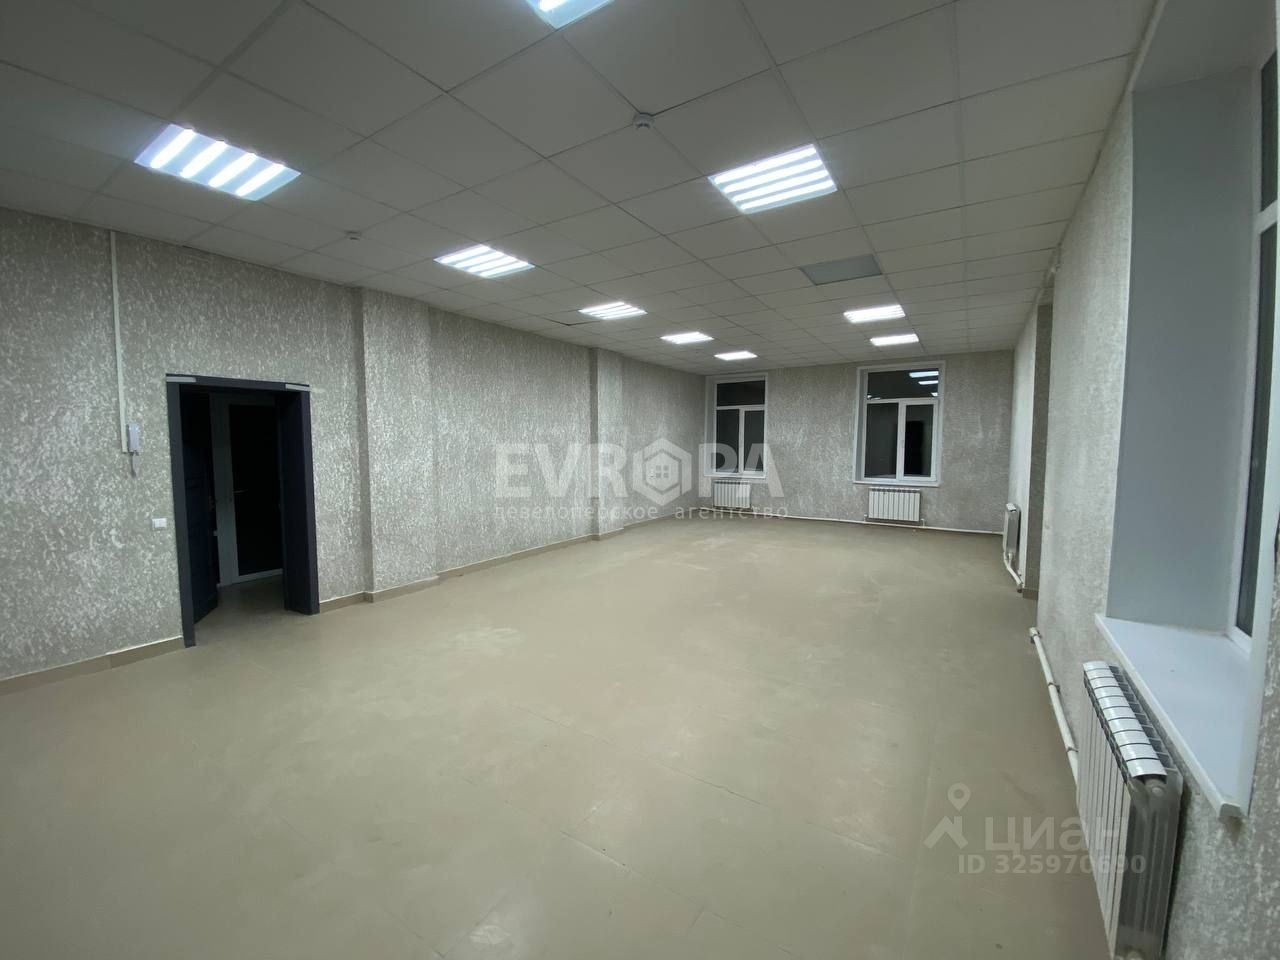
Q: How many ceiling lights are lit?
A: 9